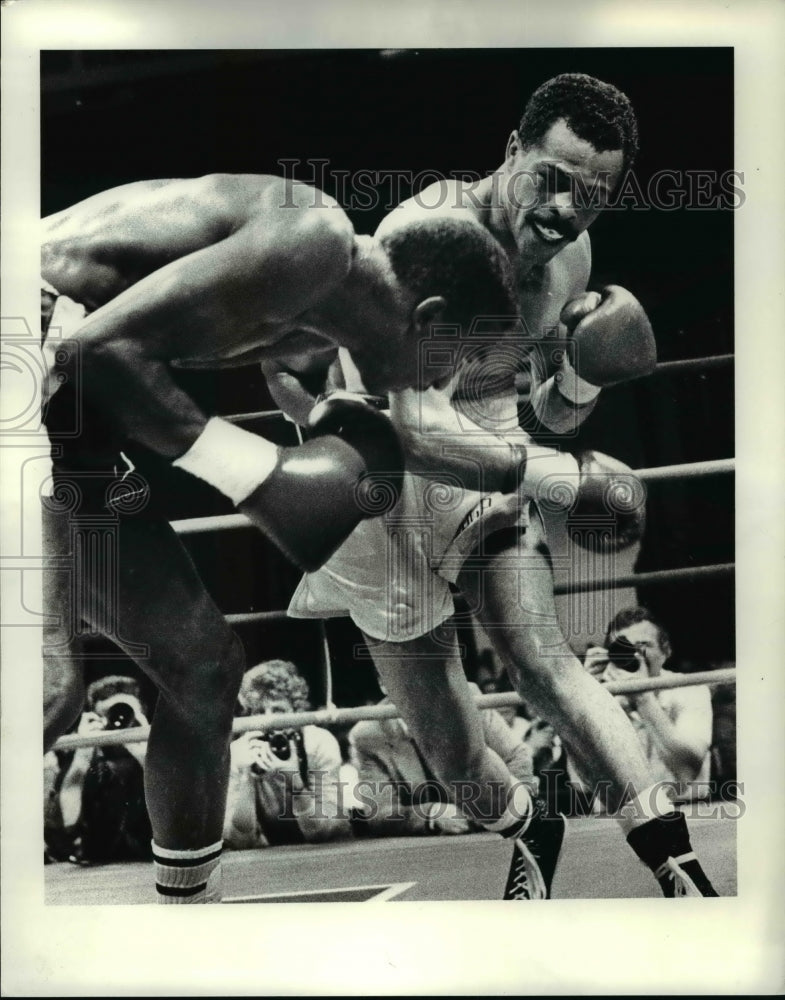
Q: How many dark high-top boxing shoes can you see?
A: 2